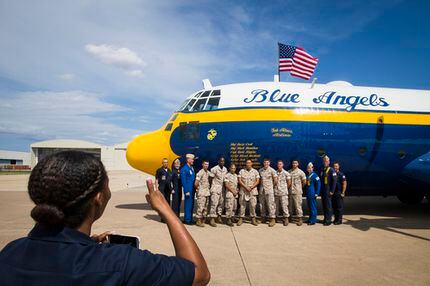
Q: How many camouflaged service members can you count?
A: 7